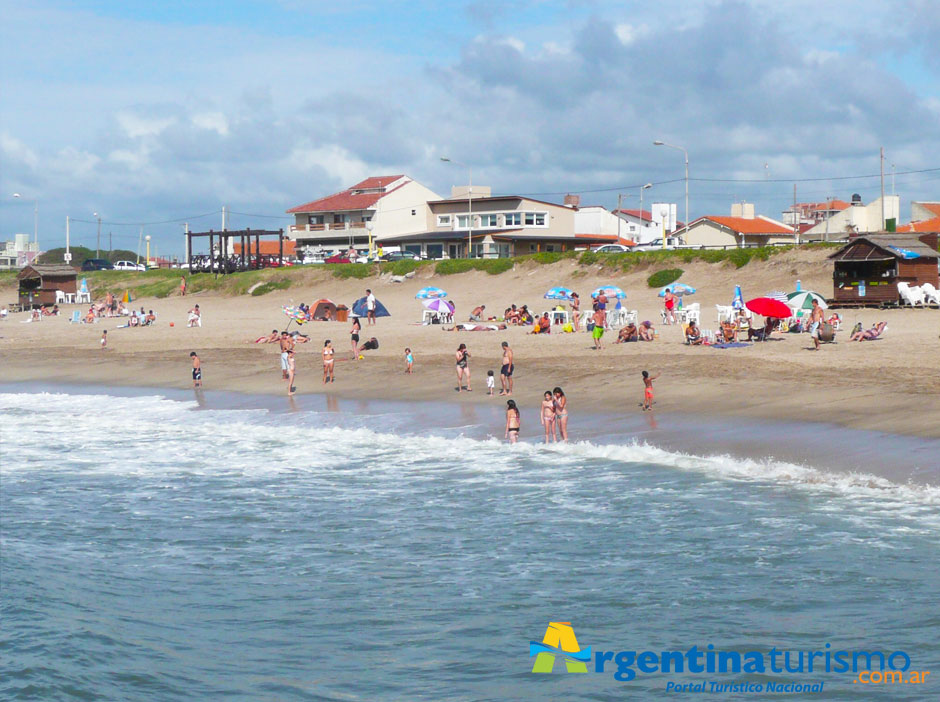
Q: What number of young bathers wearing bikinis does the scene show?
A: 3